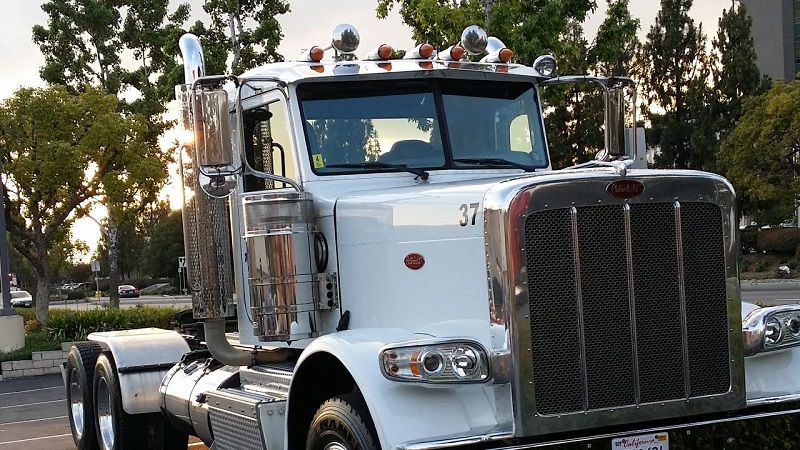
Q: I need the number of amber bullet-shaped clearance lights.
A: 5